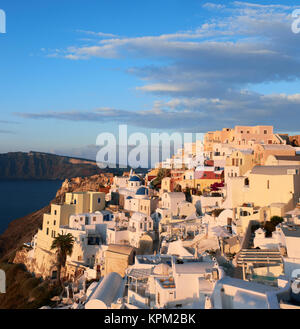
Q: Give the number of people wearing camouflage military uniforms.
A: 0